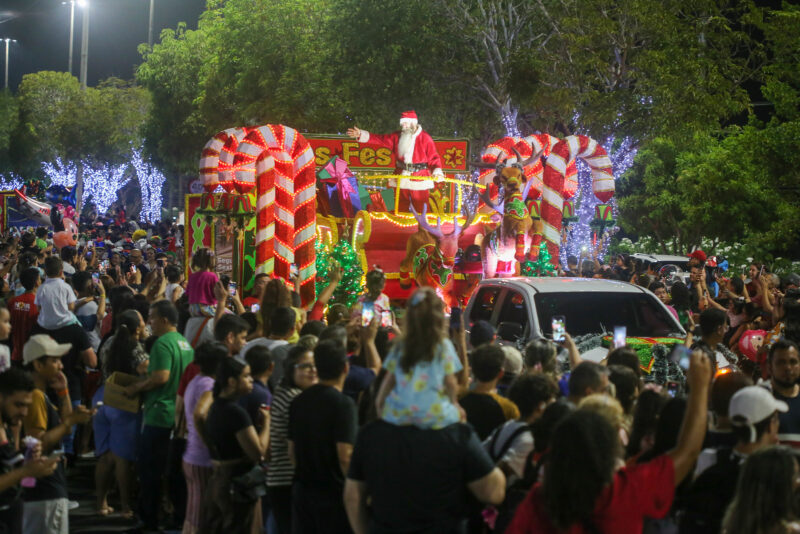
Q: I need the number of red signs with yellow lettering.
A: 1